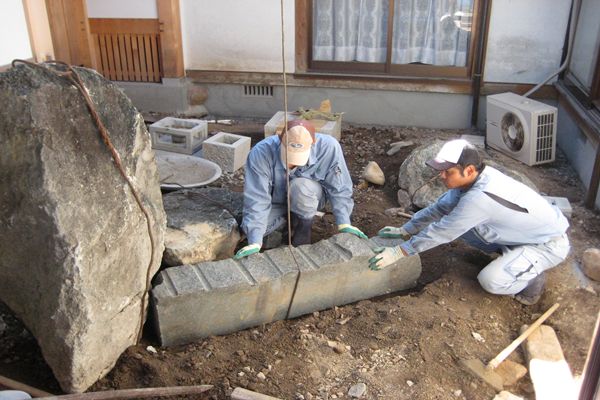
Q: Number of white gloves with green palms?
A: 4